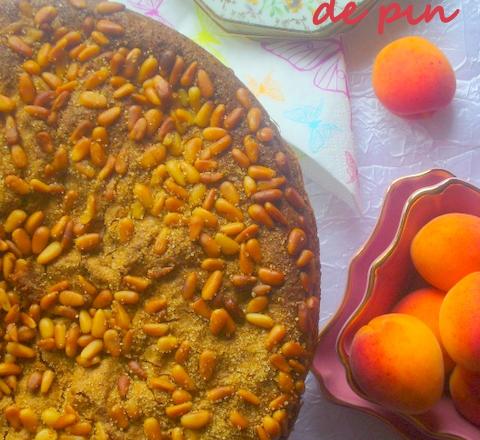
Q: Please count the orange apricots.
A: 6